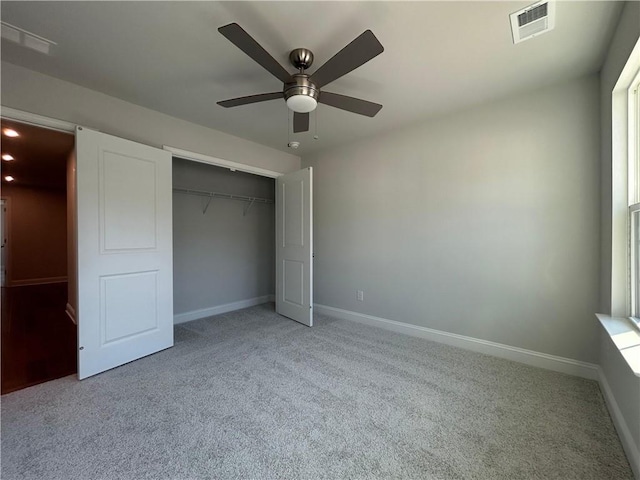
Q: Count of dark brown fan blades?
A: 5